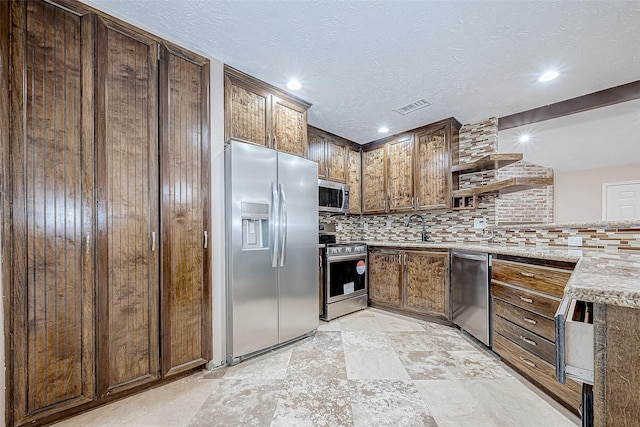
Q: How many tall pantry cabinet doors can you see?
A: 3